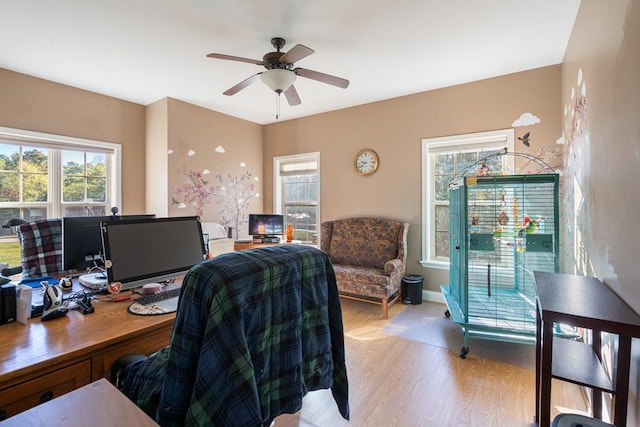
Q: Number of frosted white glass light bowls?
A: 1